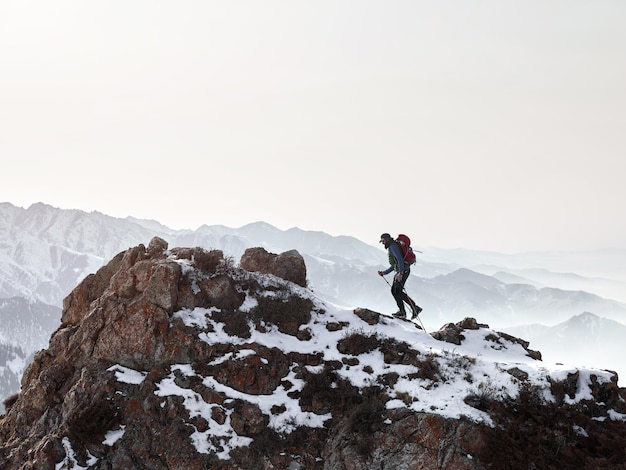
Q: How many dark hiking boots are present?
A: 2